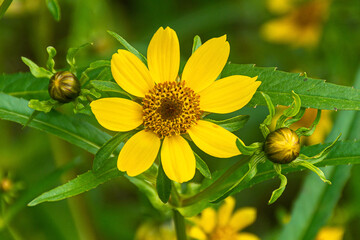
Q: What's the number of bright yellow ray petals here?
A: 8